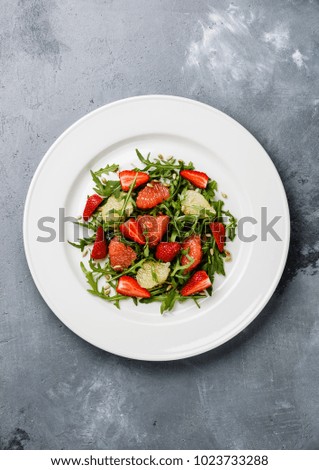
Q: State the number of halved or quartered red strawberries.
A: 9